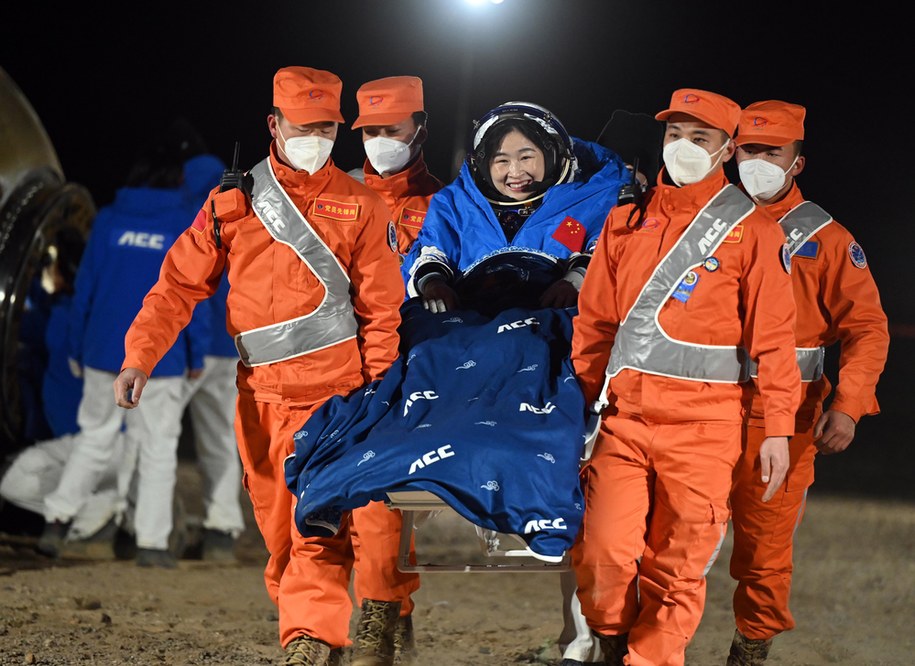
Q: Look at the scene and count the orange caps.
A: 4